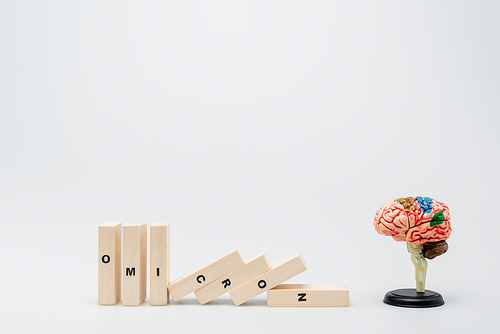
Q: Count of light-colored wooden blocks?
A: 7